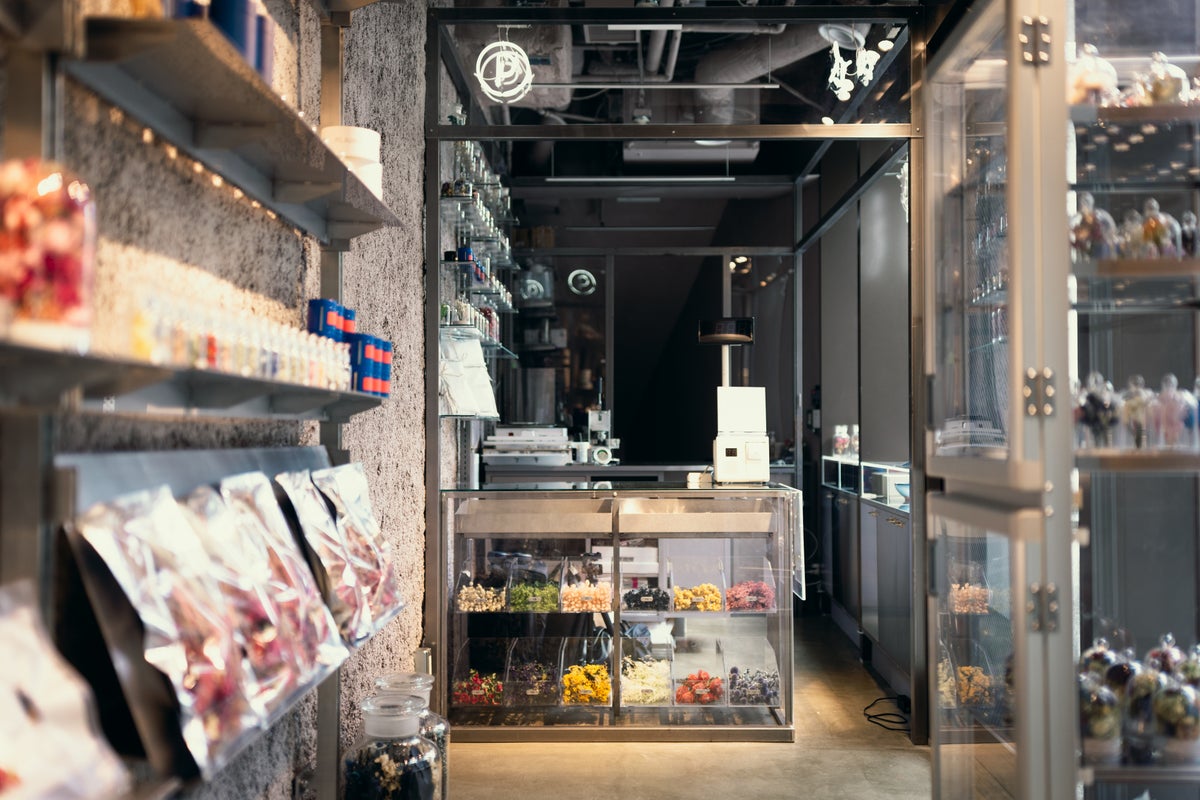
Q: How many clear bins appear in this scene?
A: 12